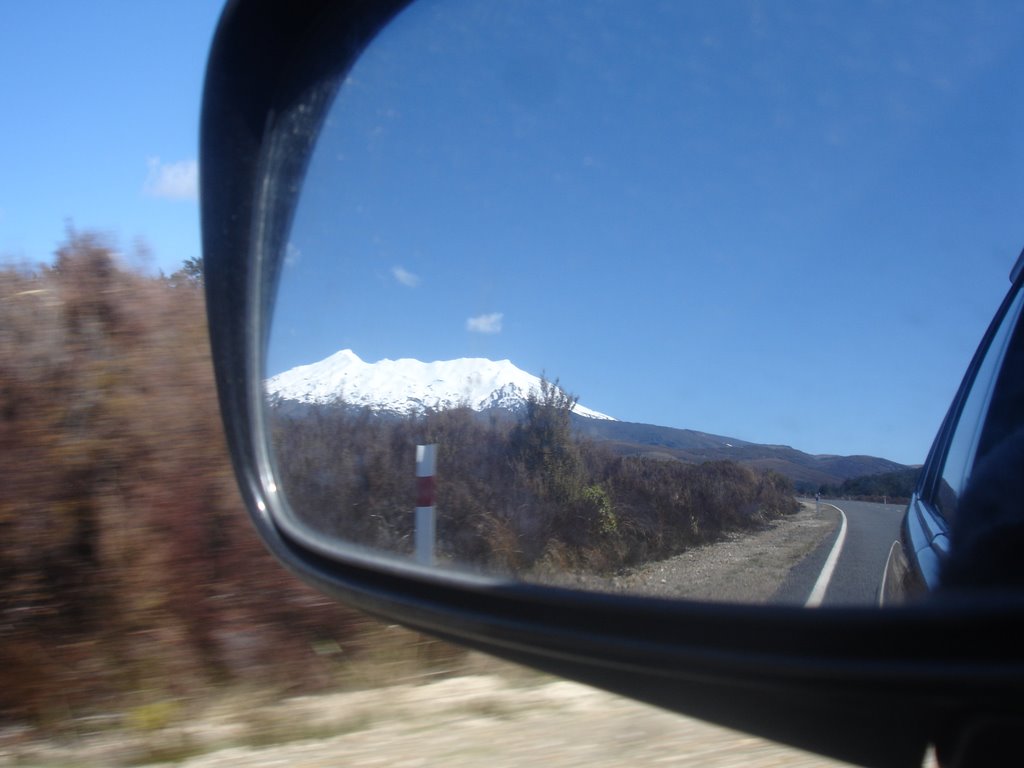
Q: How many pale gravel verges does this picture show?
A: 2